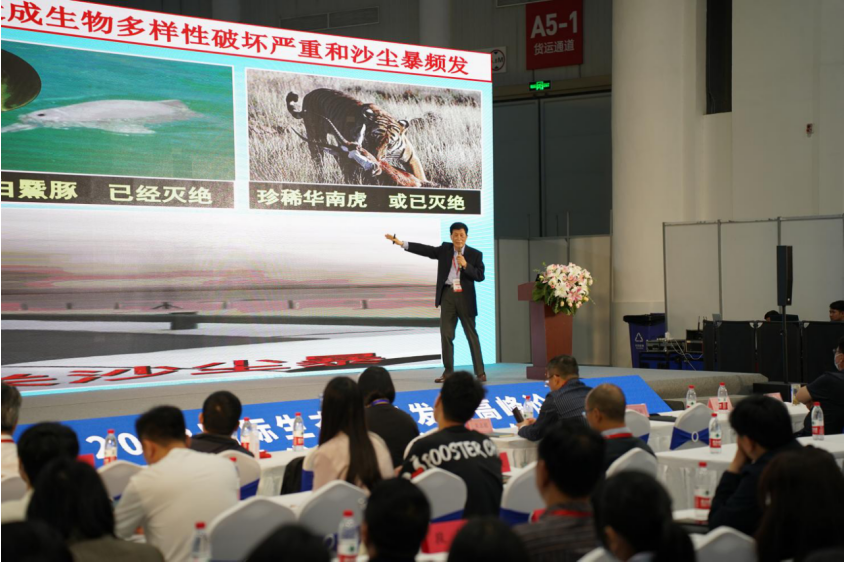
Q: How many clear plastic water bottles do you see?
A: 12